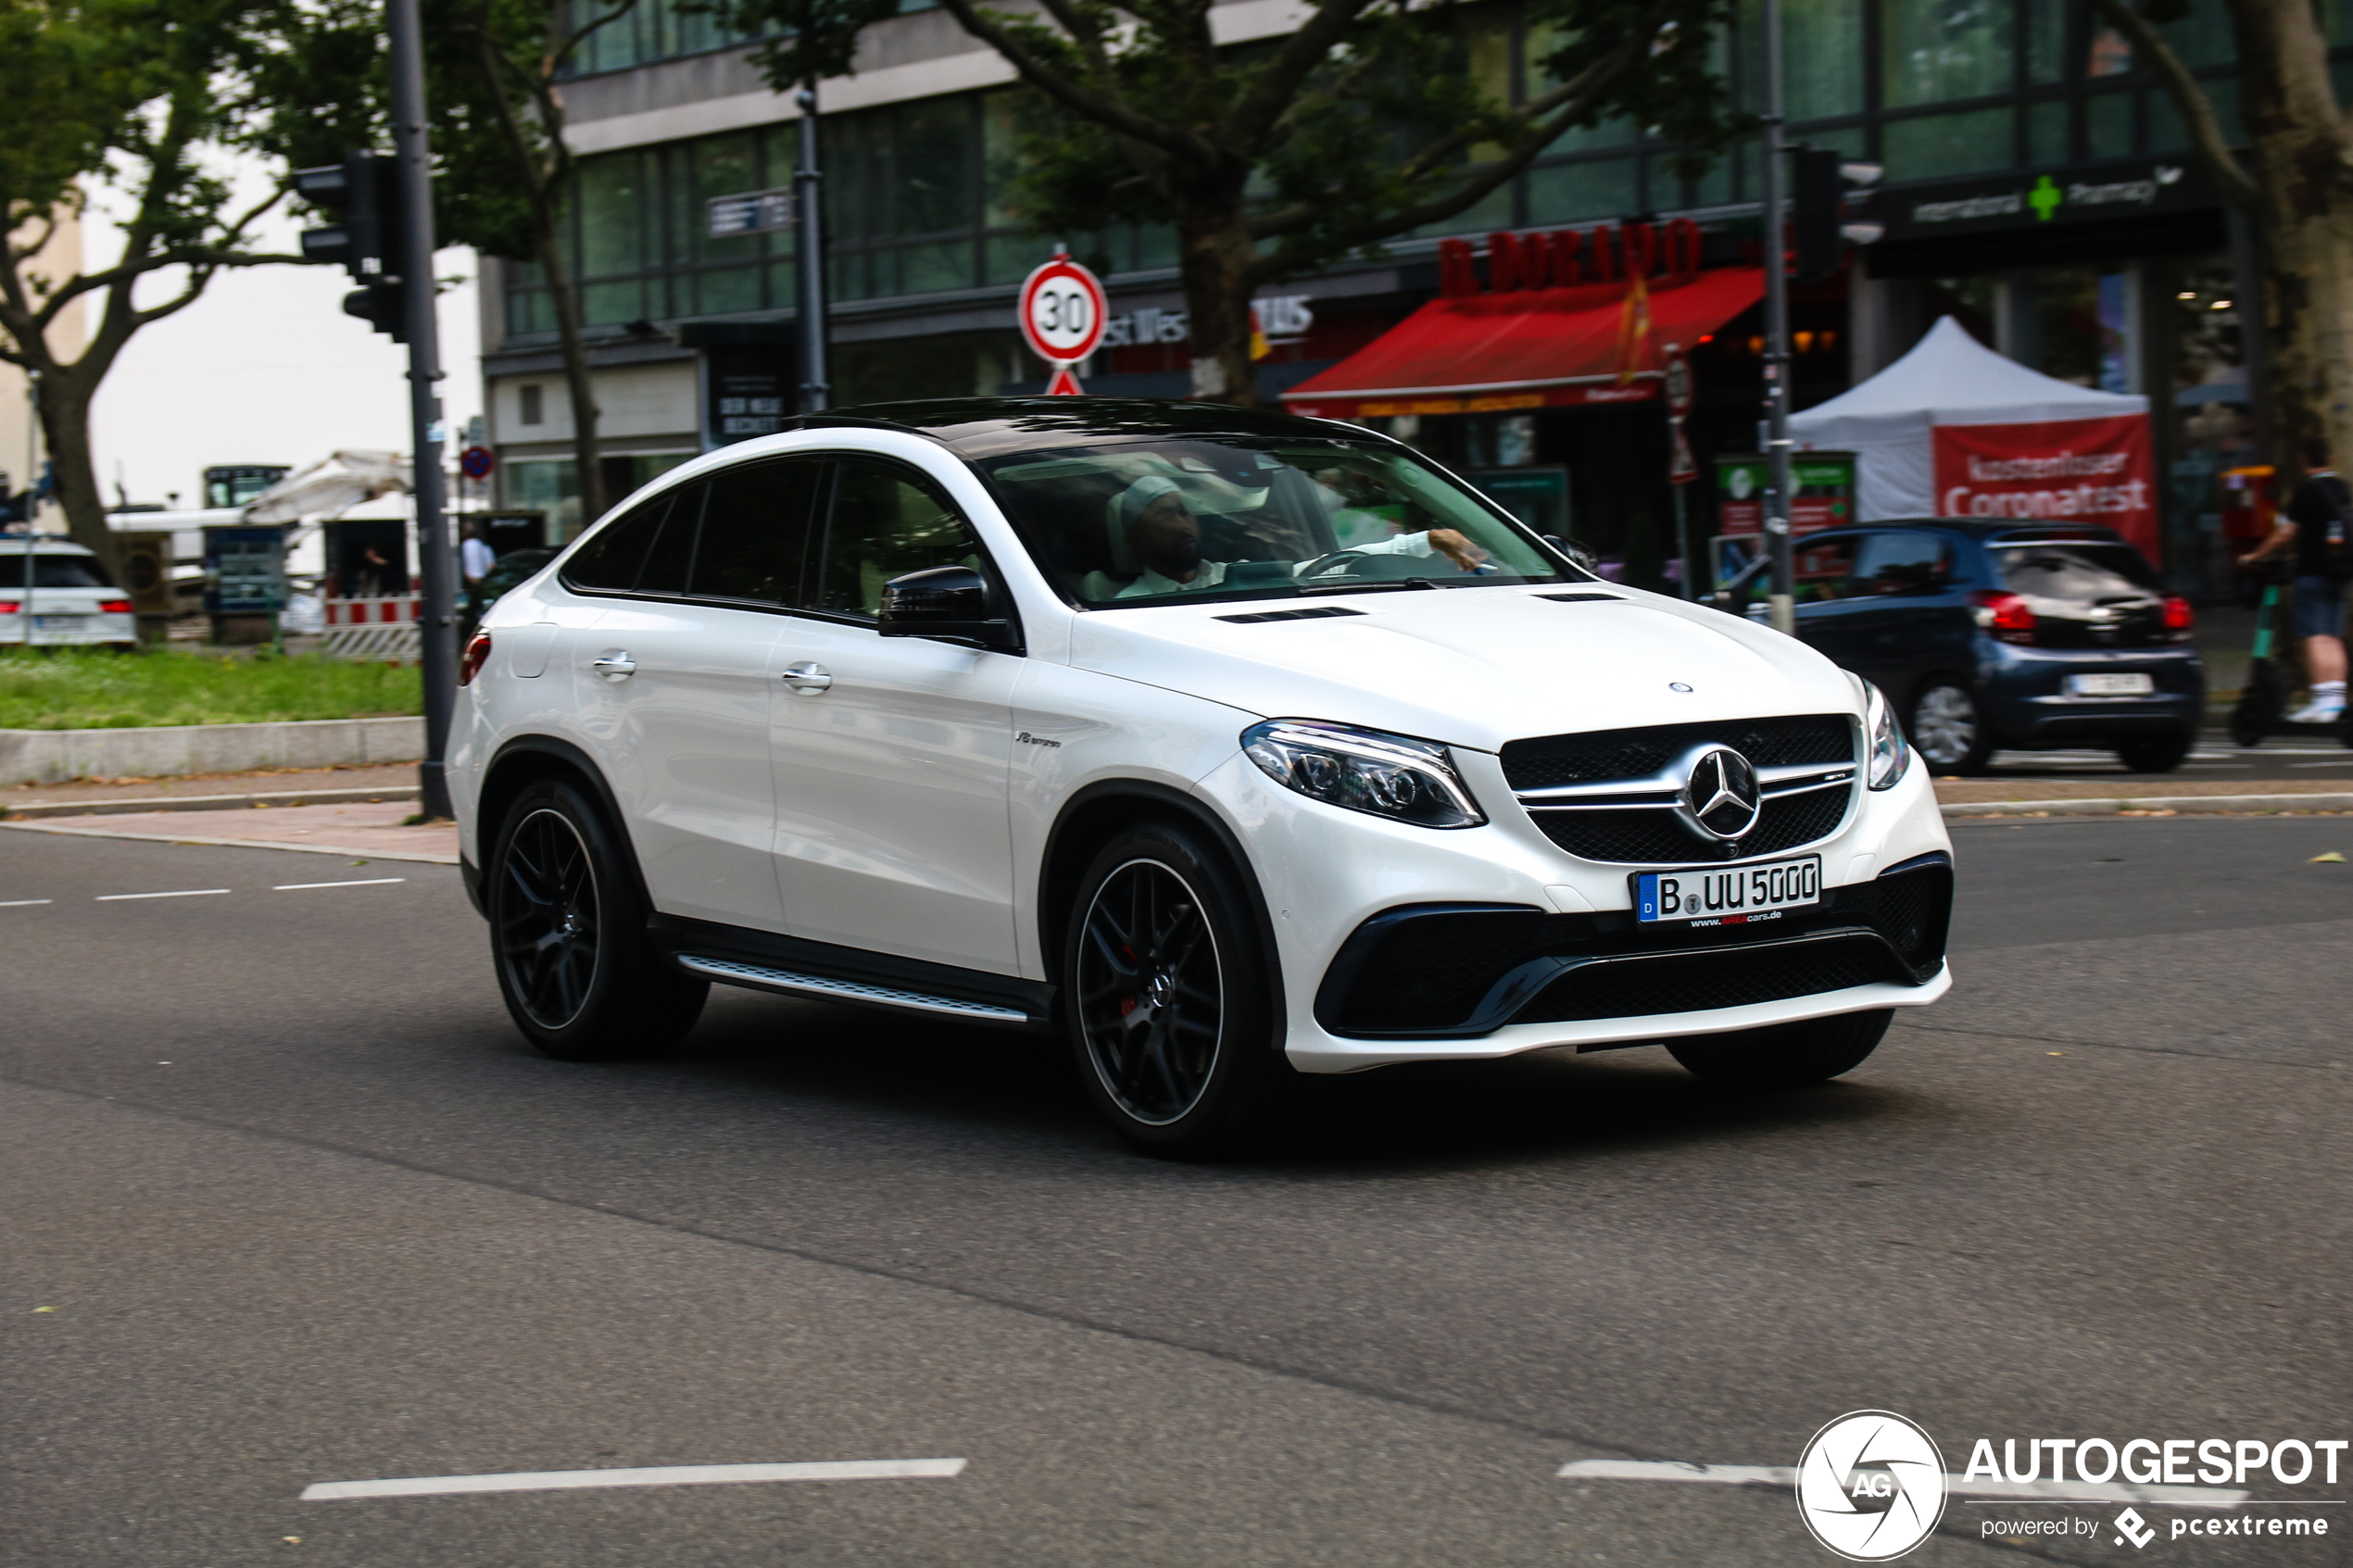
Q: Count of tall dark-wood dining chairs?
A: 0